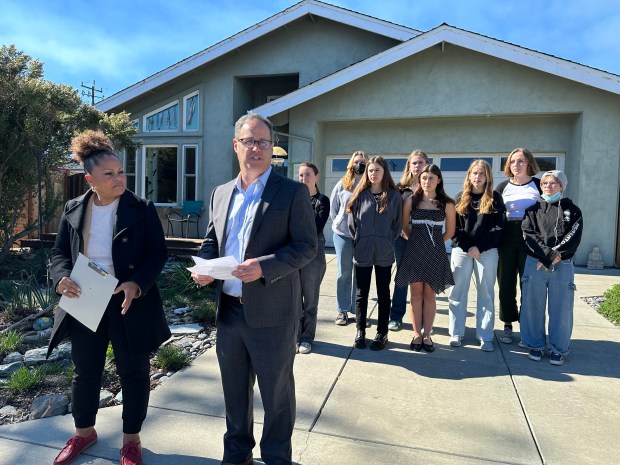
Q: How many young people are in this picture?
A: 8